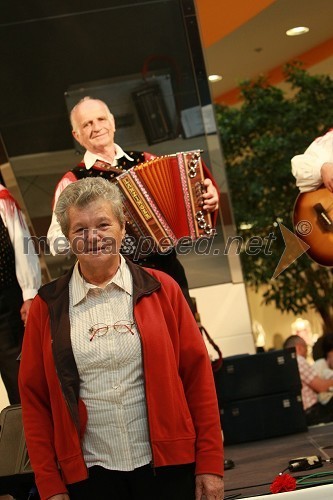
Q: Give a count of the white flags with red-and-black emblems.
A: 0